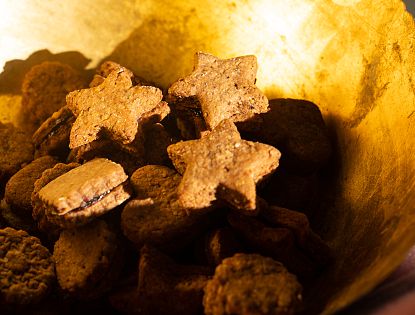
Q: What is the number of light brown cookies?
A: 4